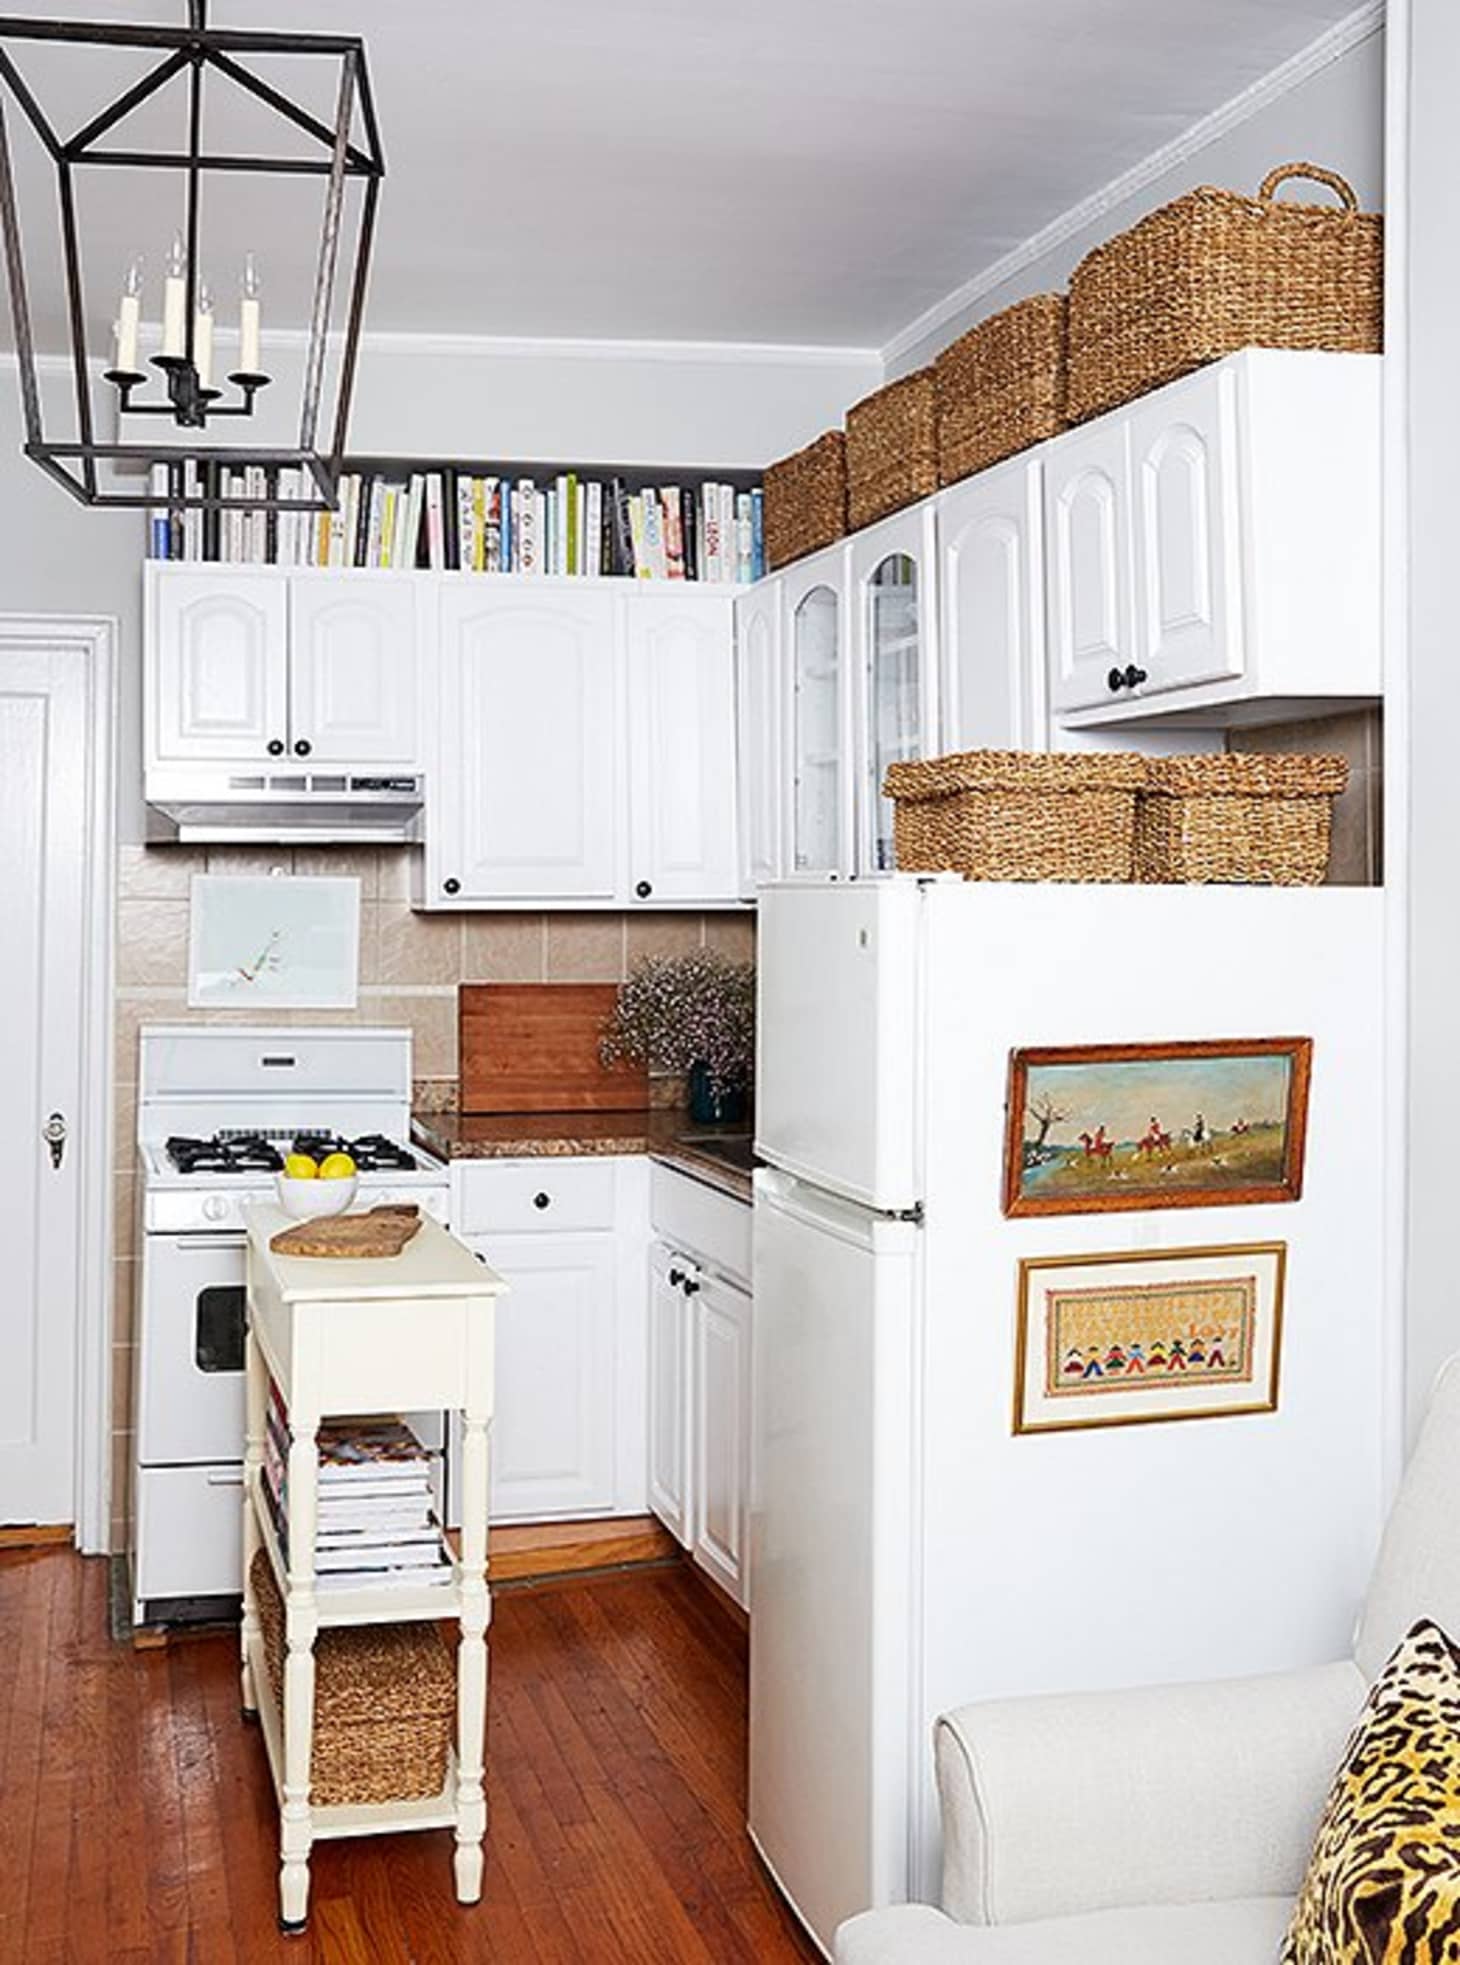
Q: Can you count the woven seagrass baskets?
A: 7